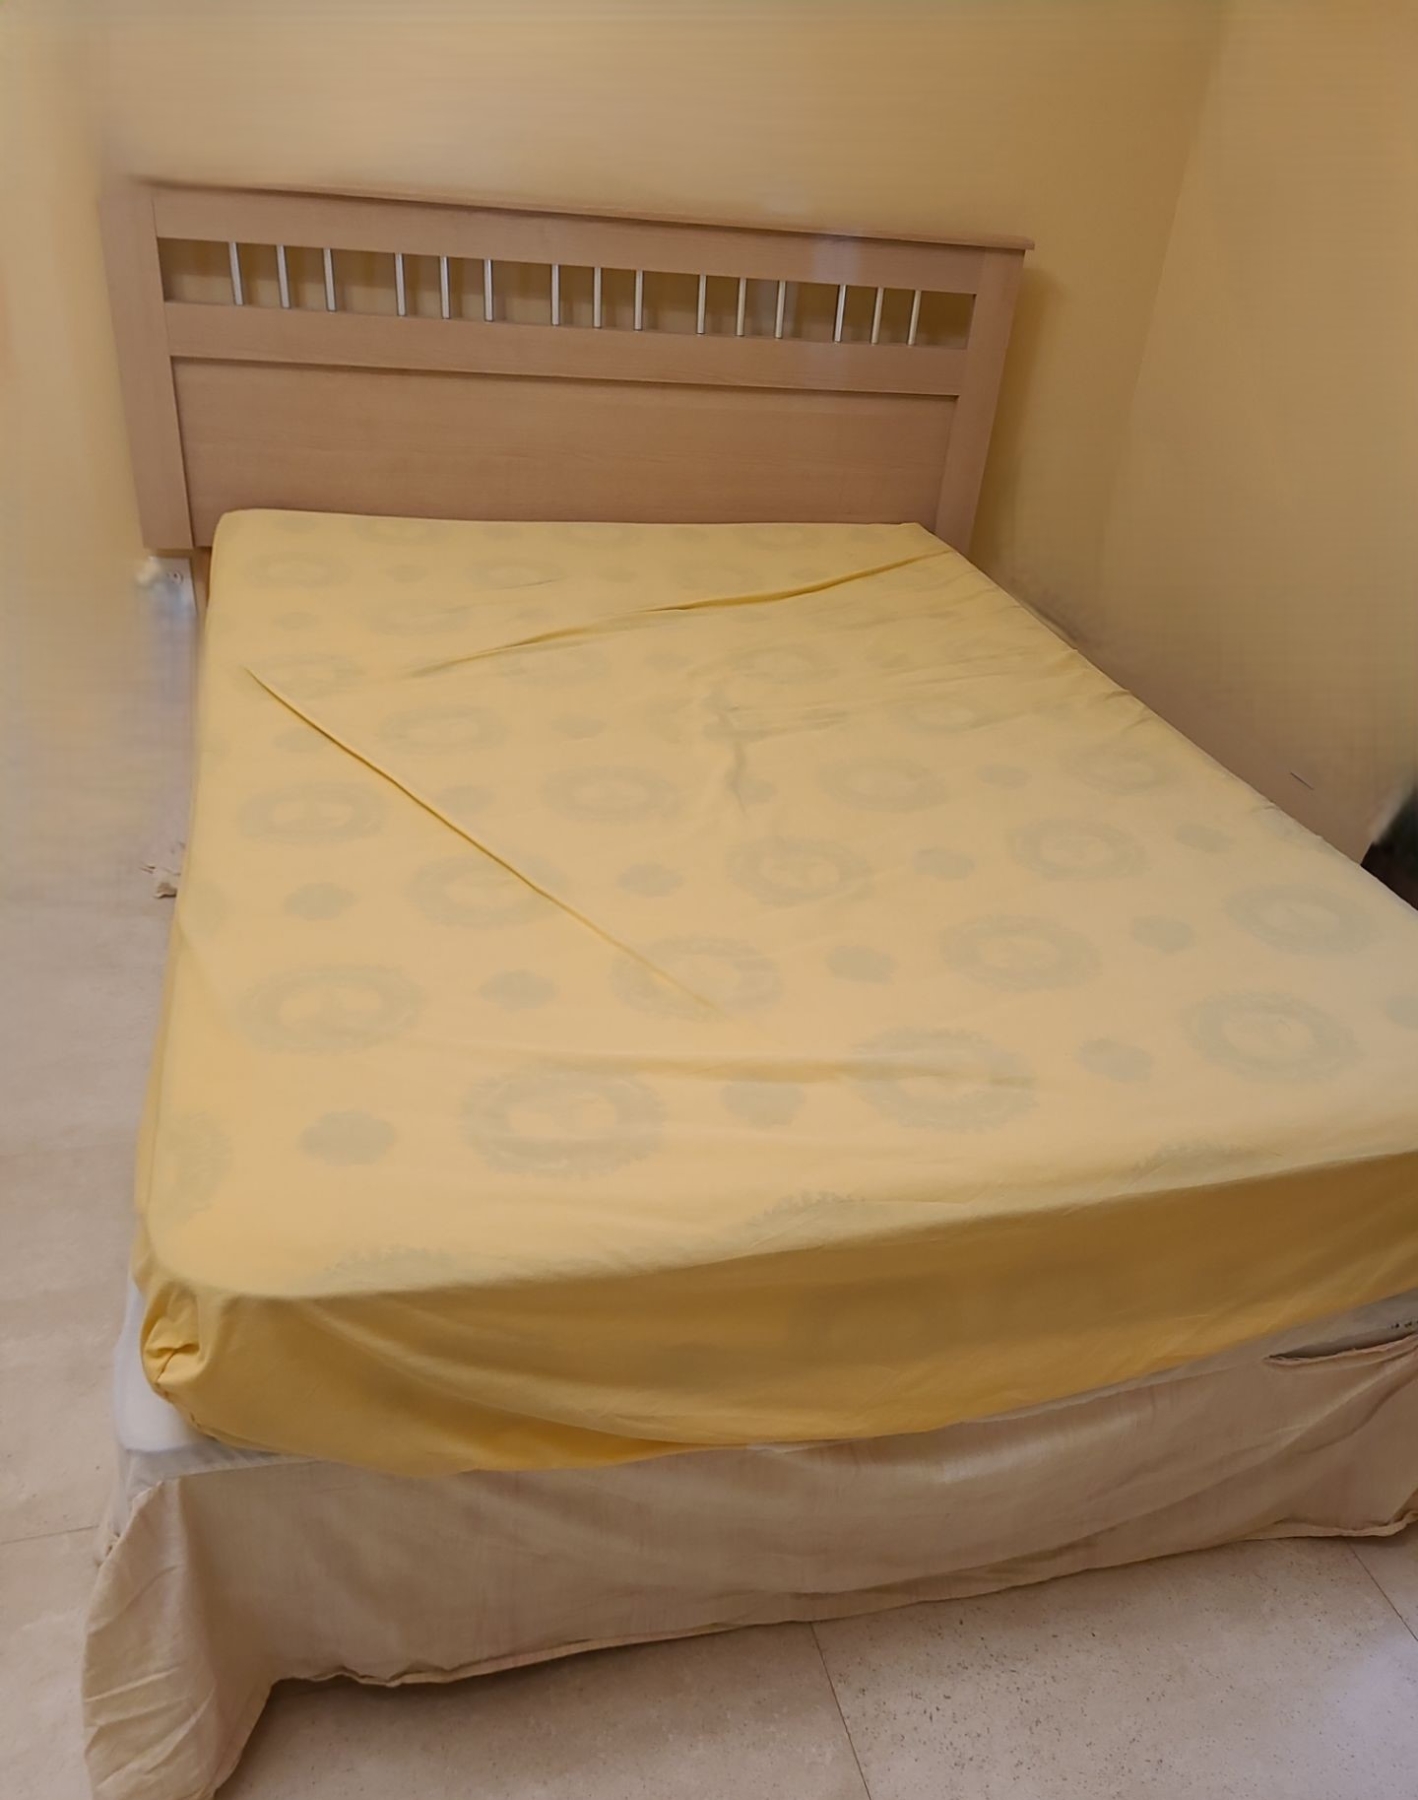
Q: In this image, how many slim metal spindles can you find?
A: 15